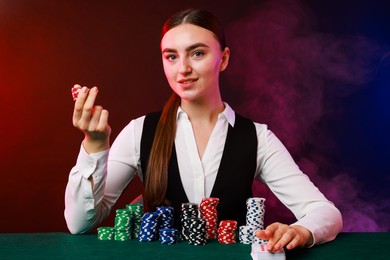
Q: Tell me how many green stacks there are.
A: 3